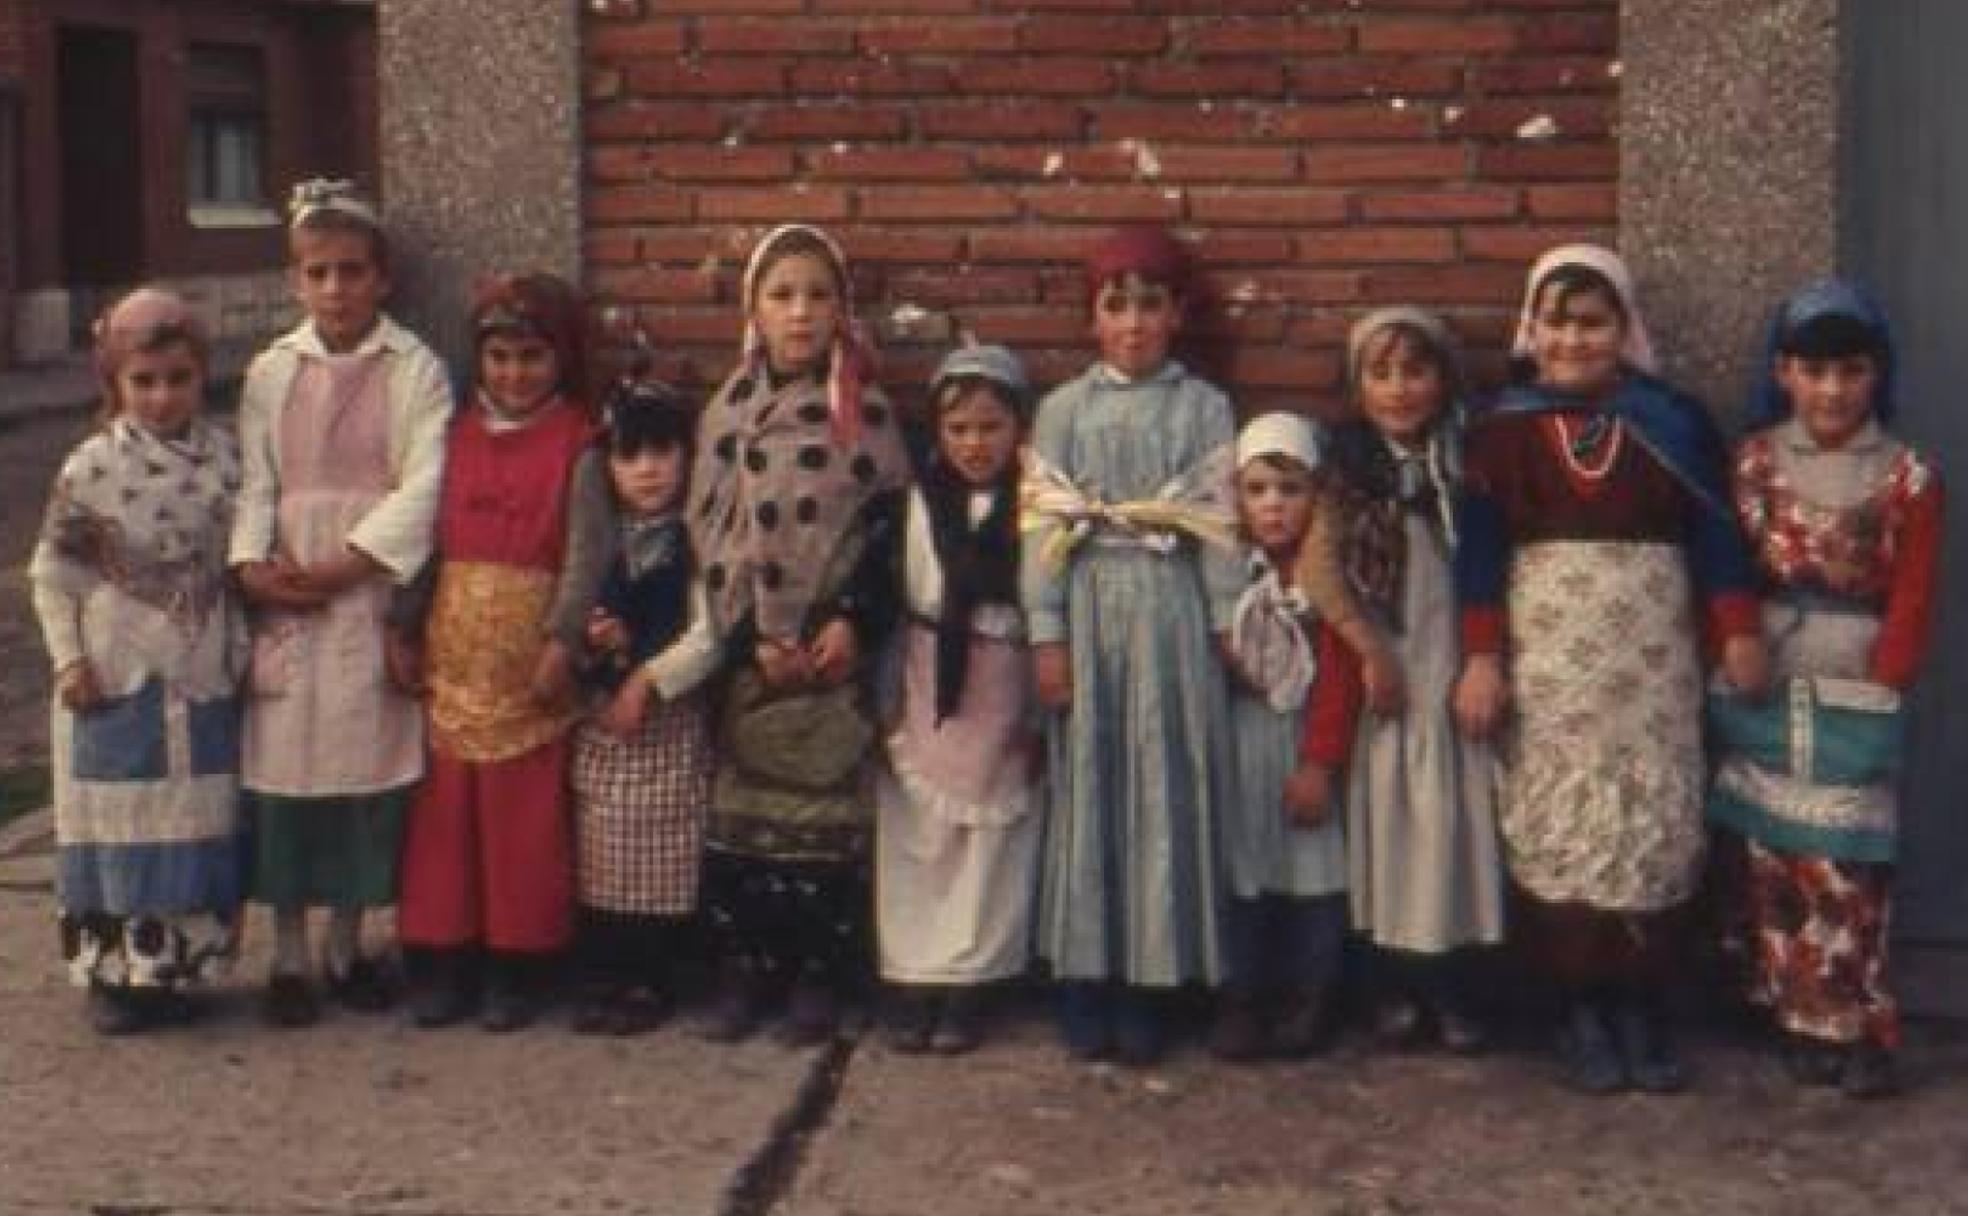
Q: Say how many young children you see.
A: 11